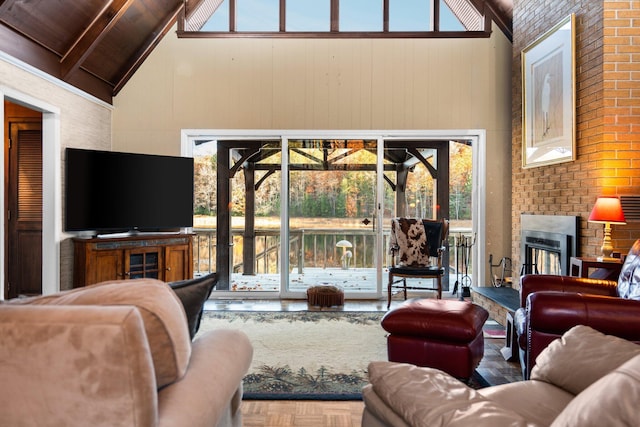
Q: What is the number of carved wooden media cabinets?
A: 1